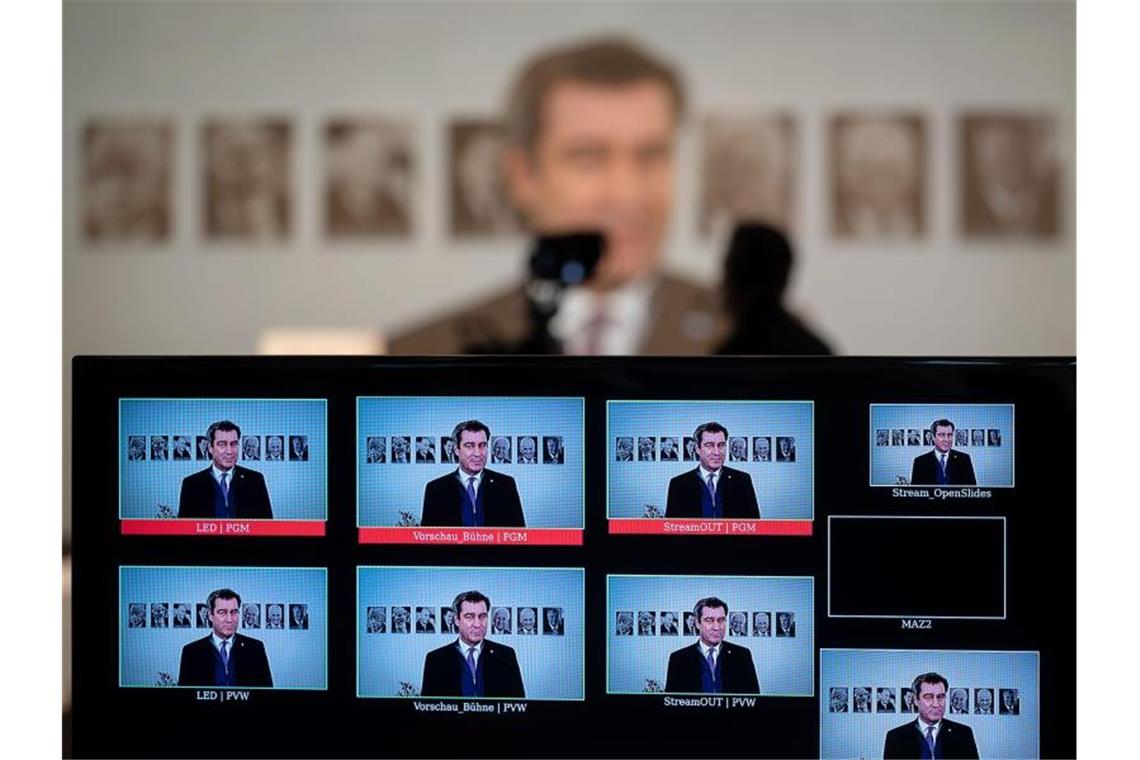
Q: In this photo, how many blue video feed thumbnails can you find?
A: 8